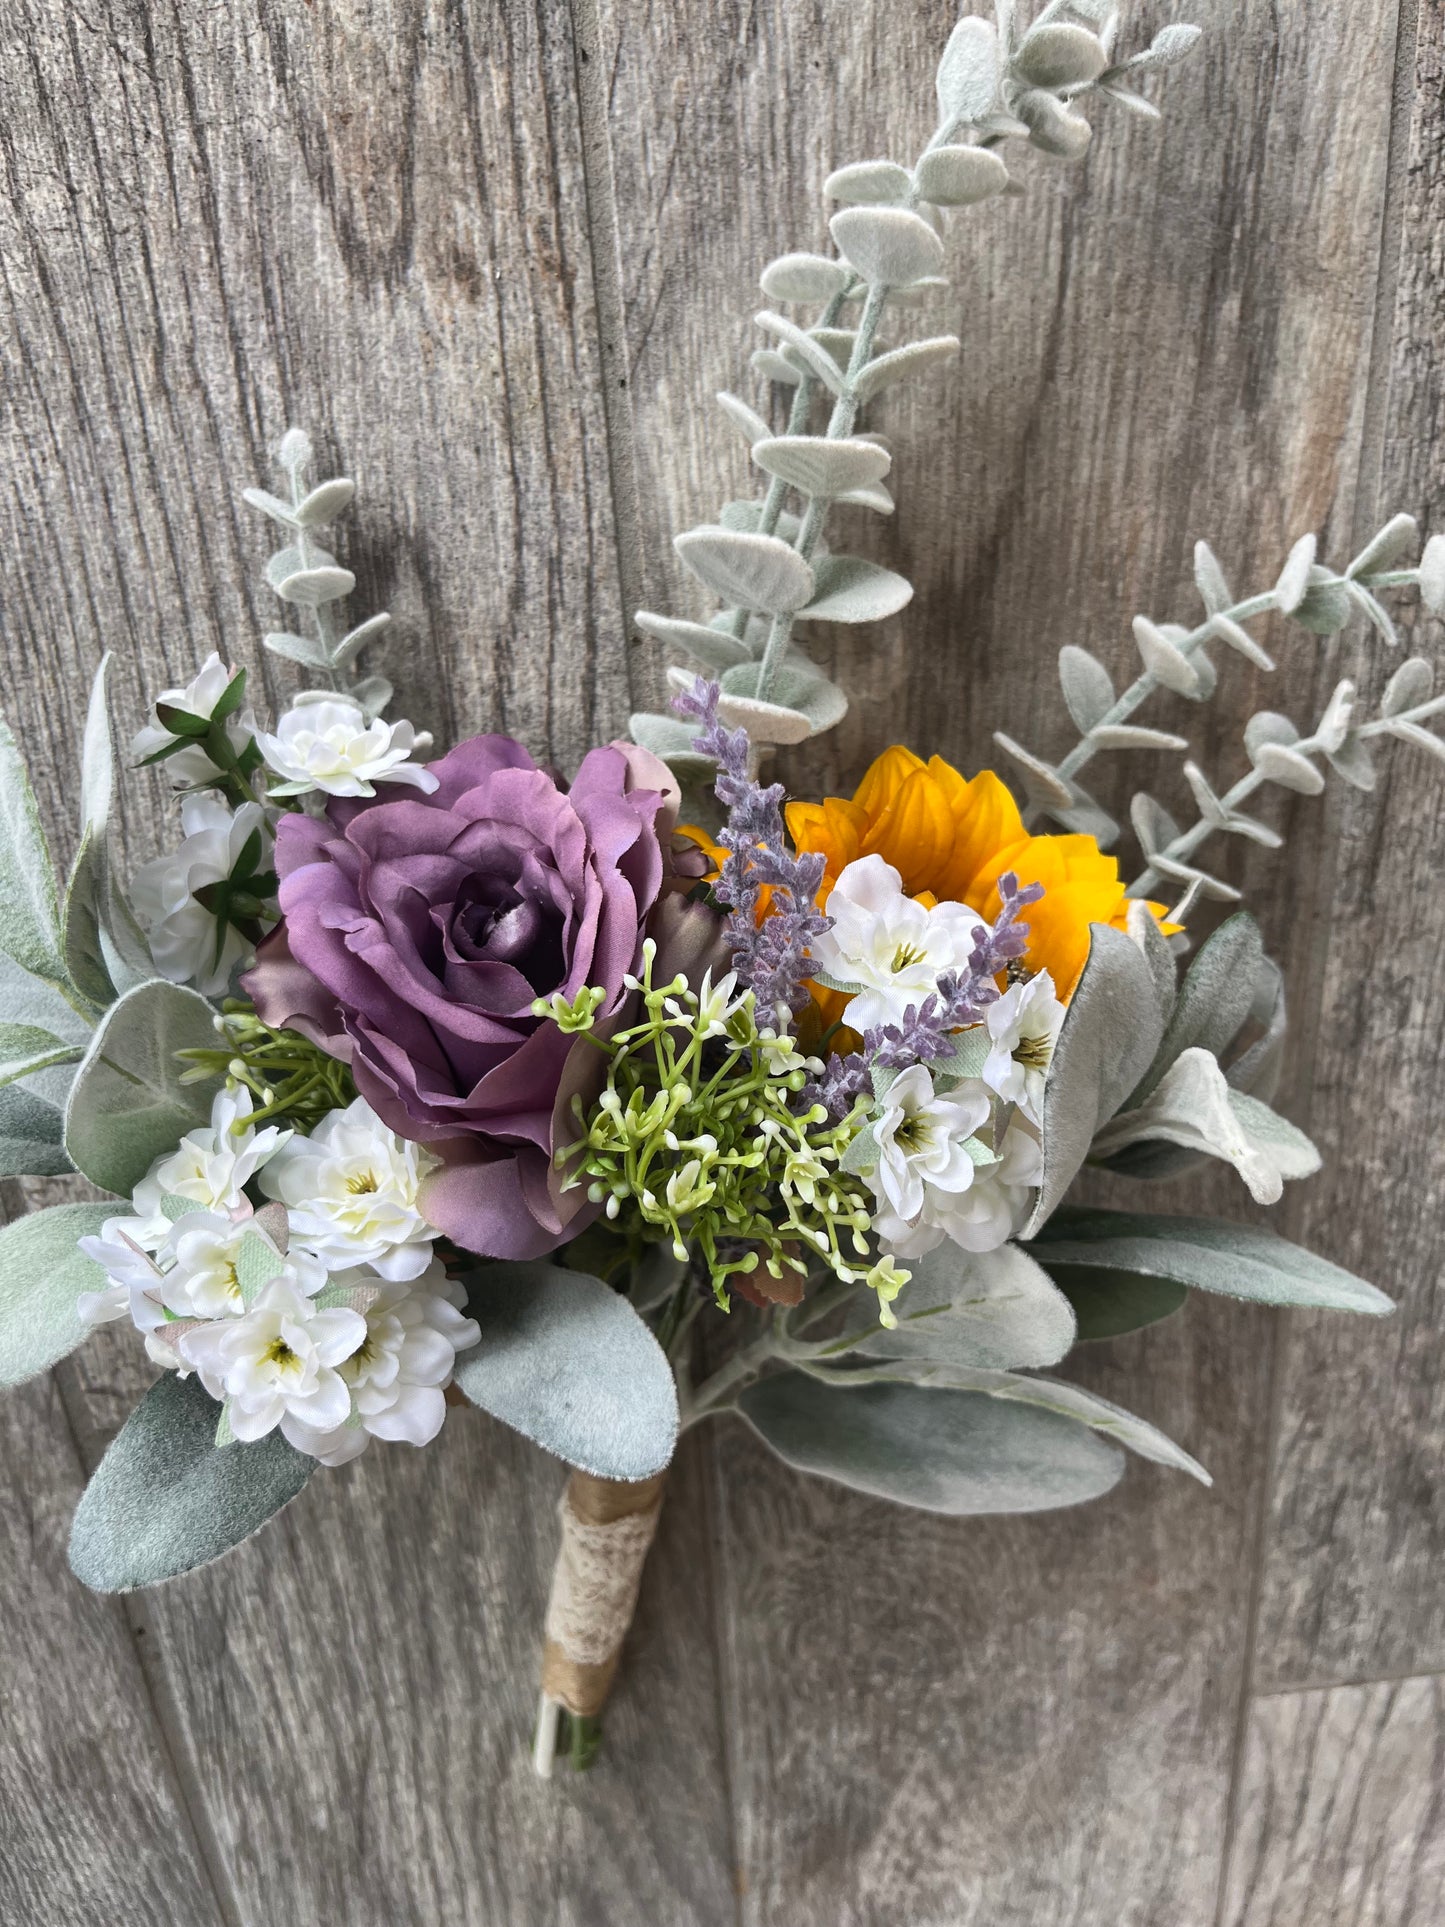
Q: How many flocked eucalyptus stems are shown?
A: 5